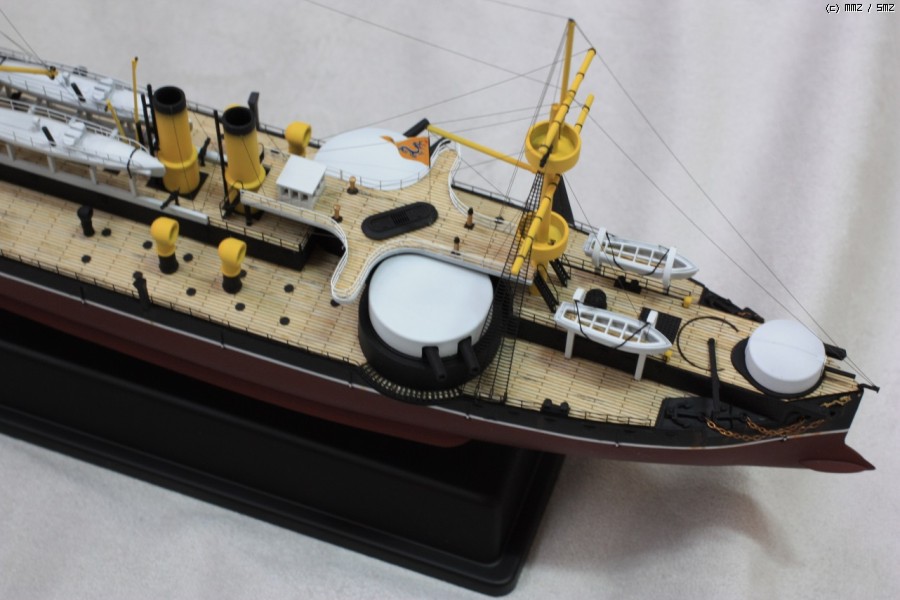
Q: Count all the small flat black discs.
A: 11